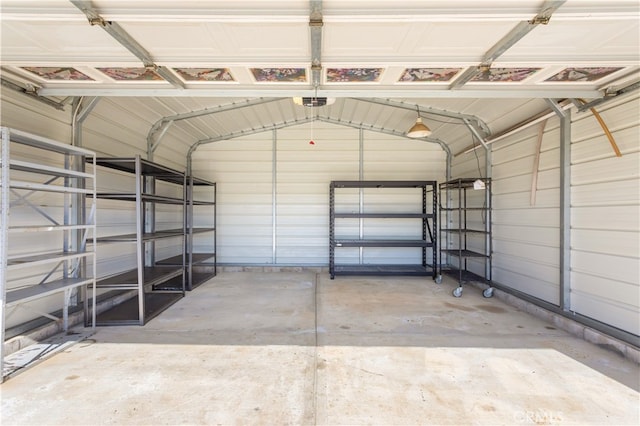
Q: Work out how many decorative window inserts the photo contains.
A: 8